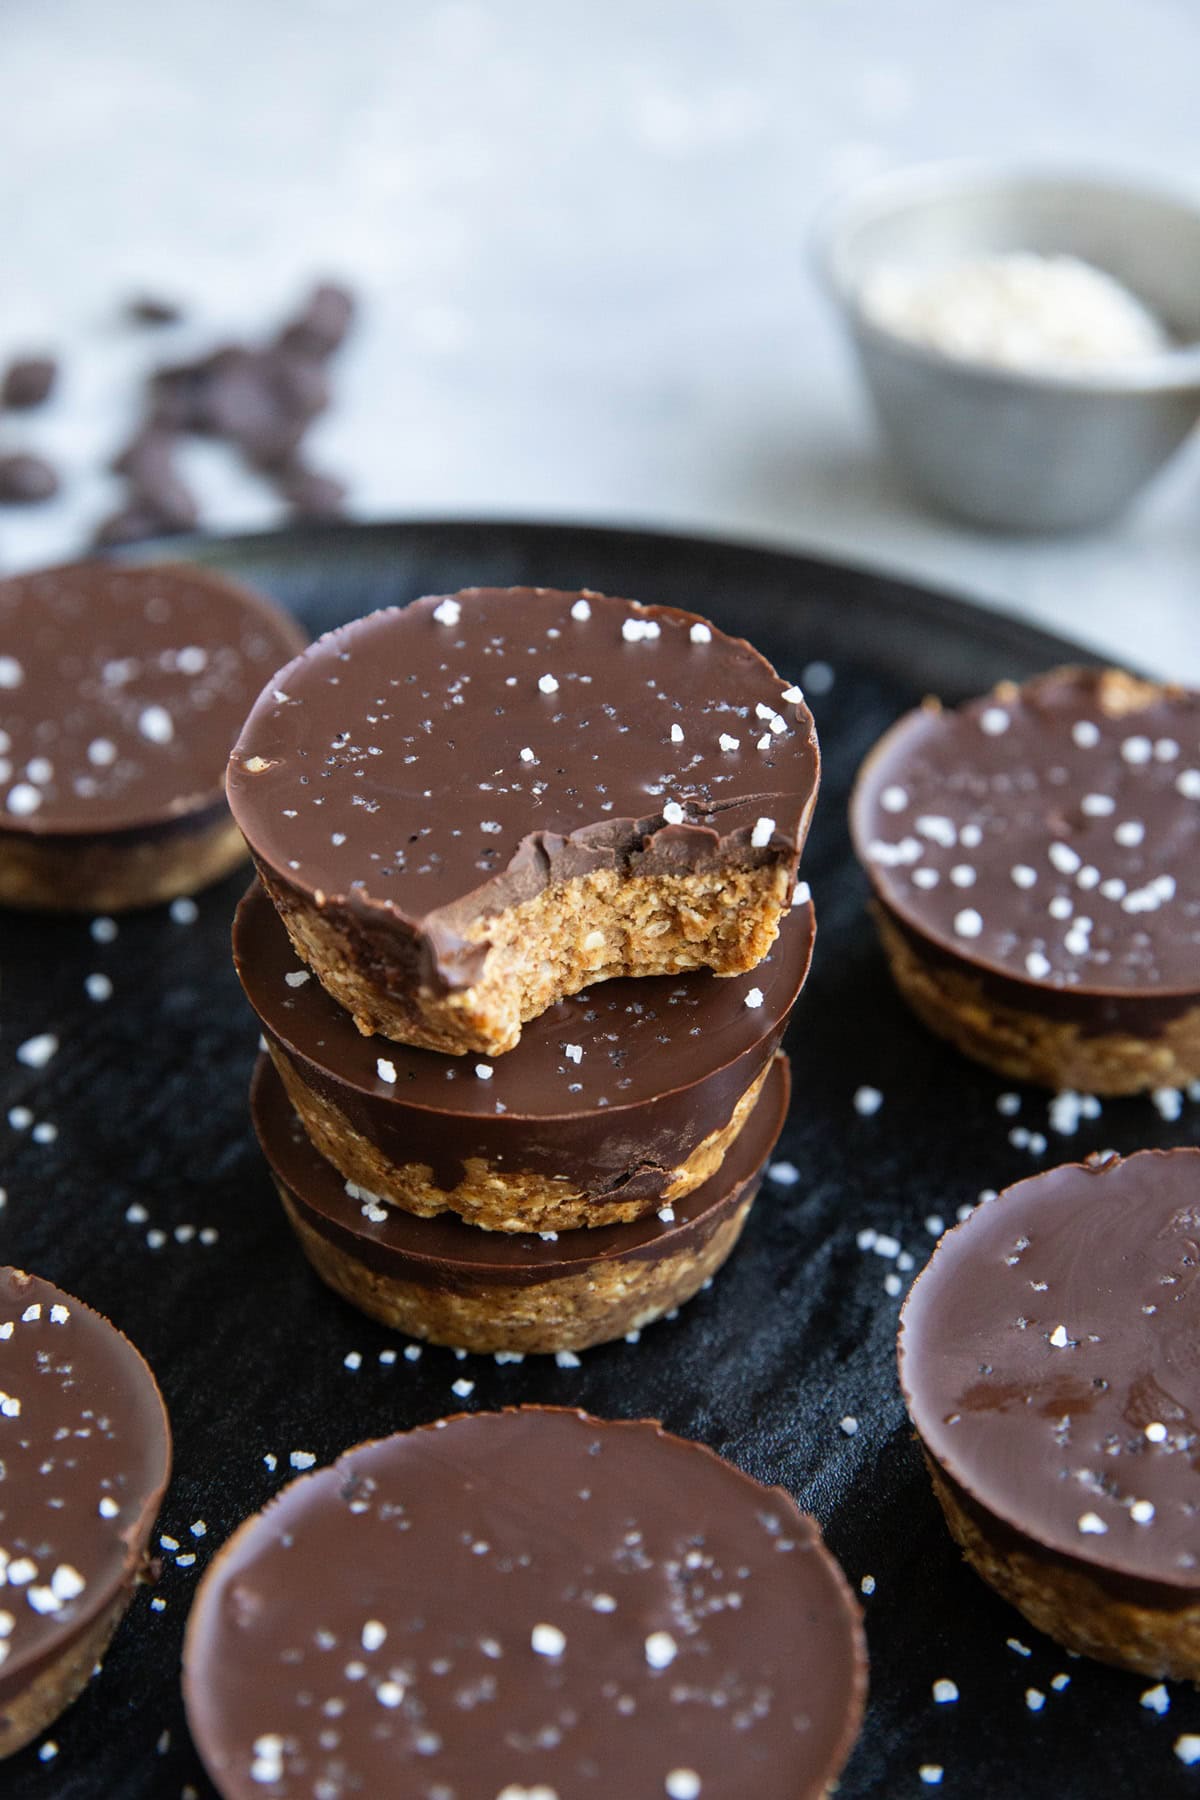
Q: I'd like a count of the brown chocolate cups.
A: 8